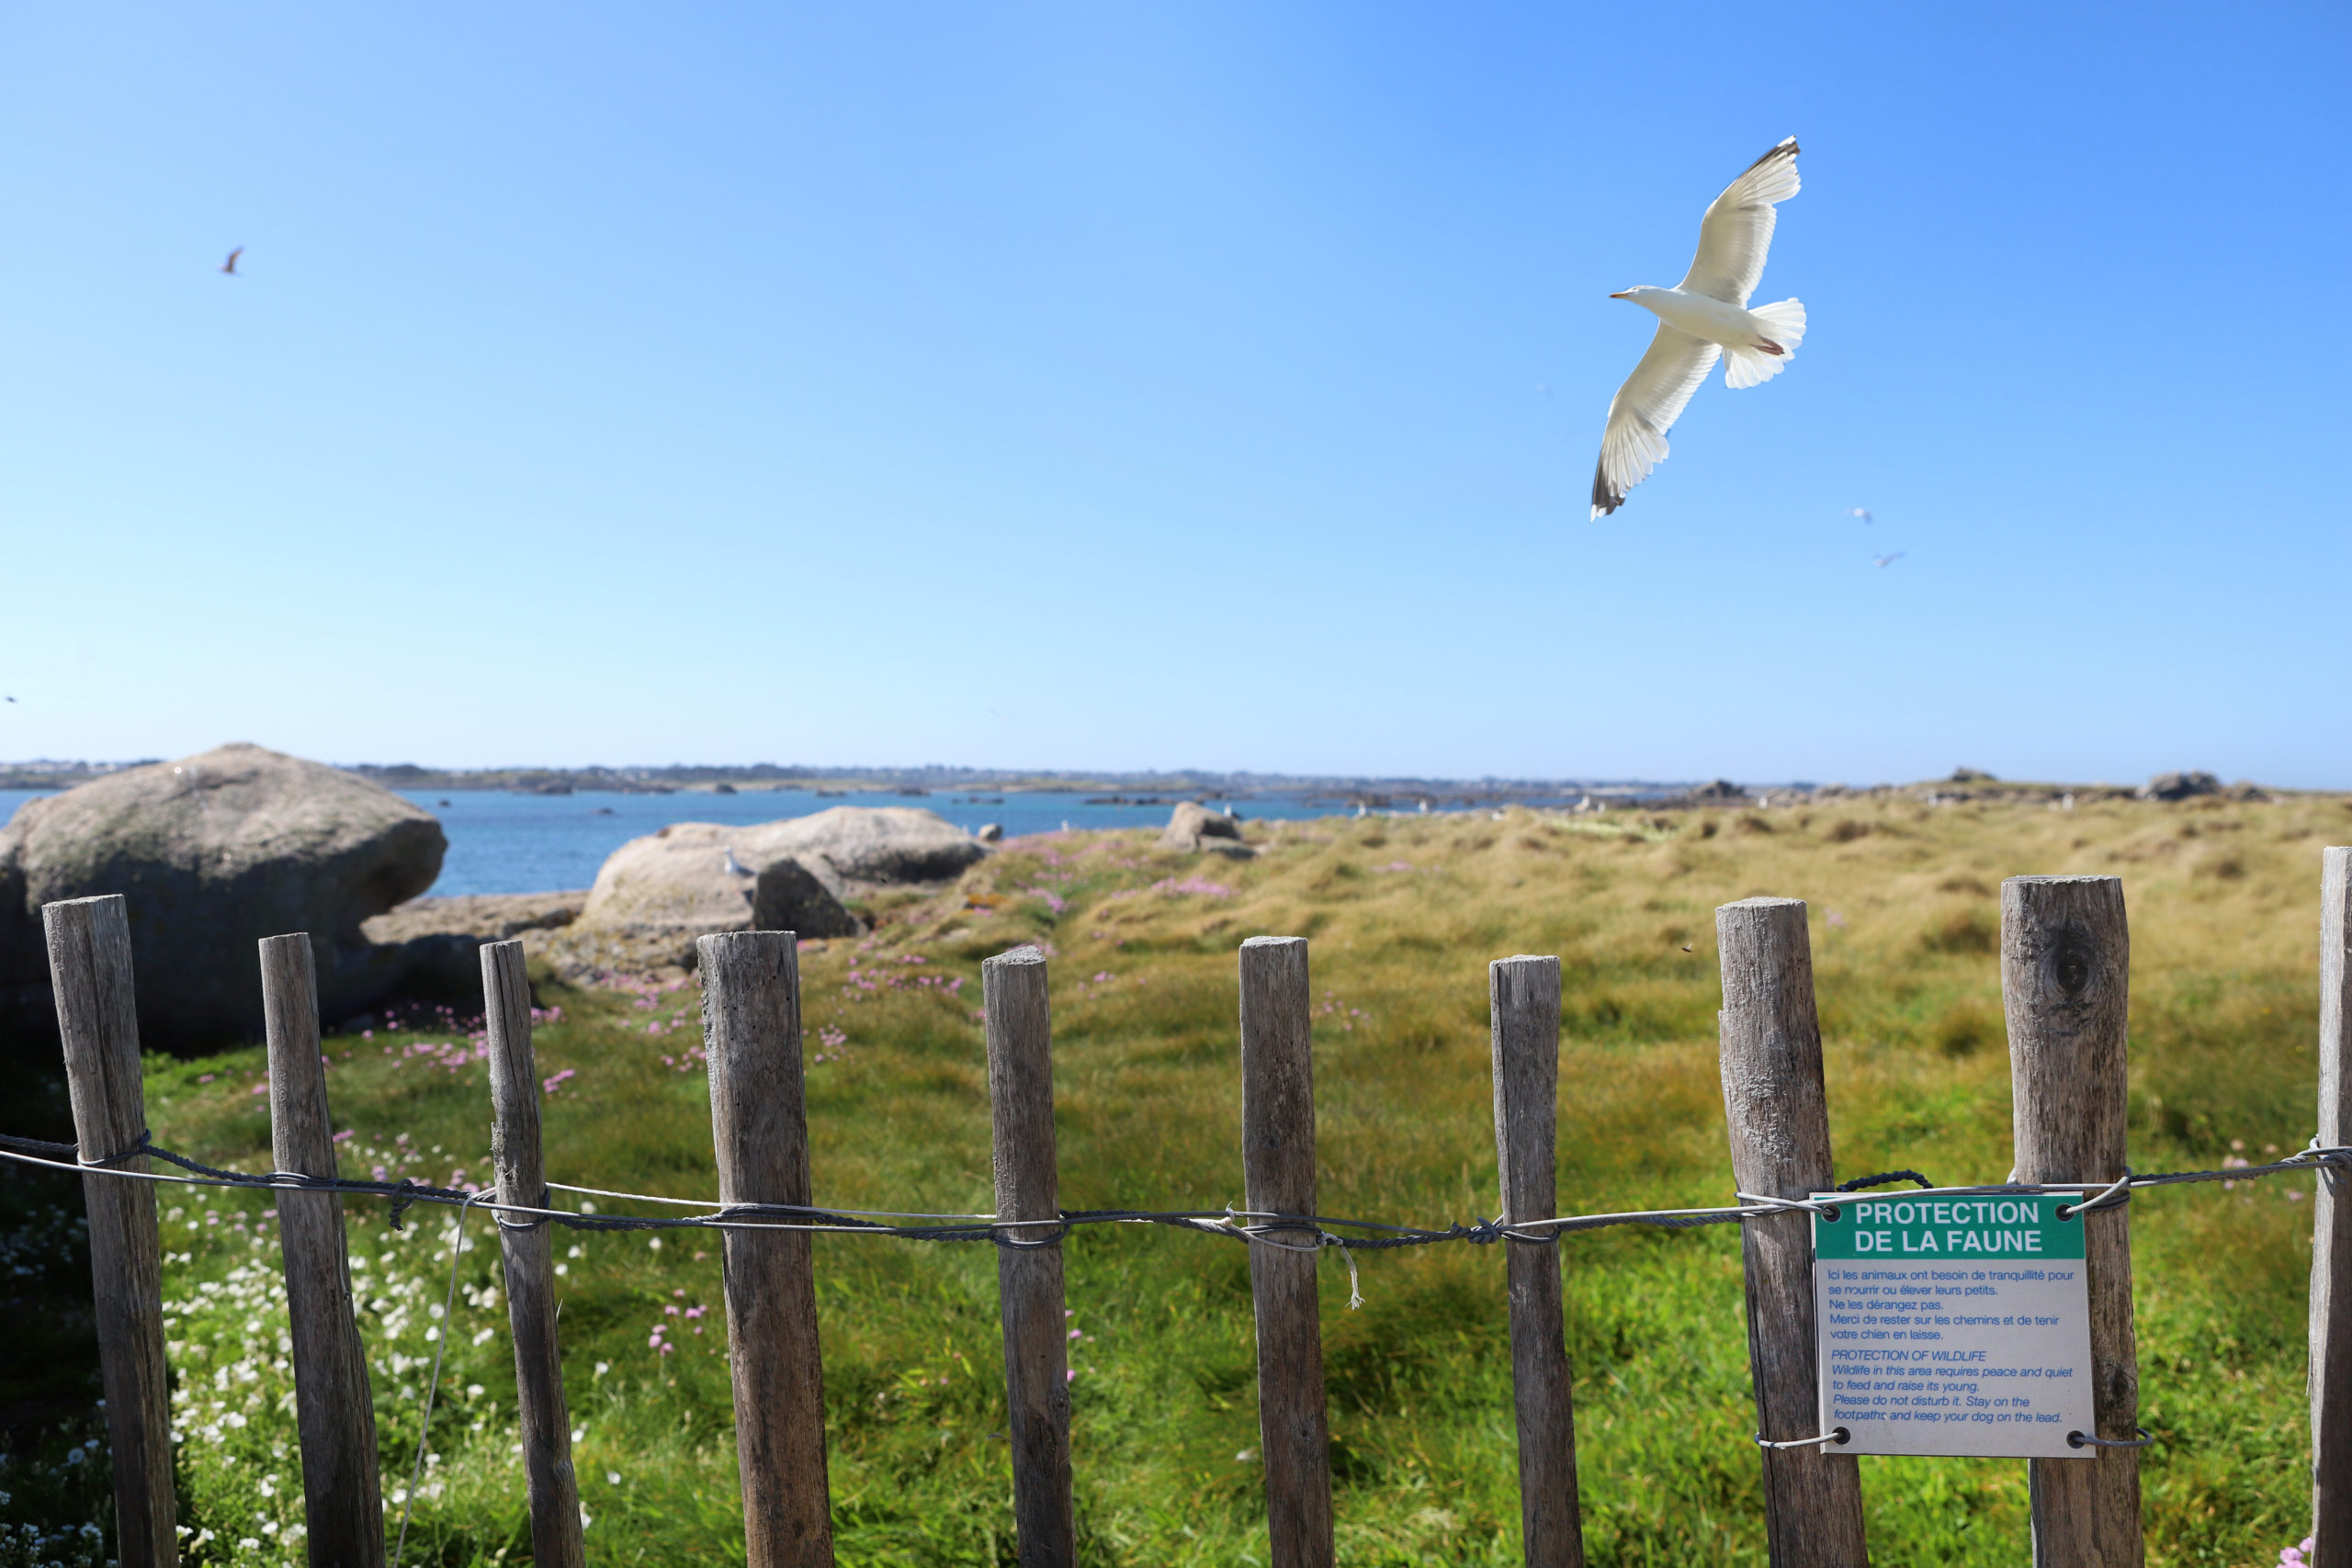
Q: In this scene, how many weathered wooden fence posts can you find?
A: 10